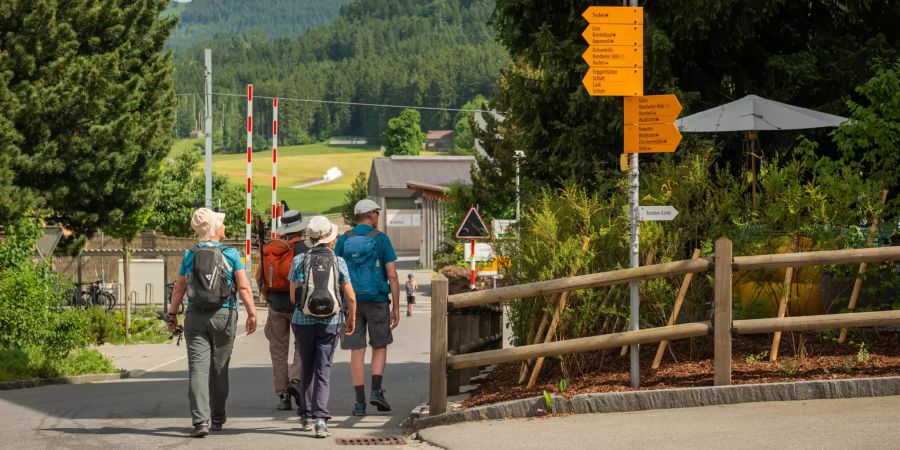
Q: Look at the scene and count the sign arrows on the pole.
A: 7